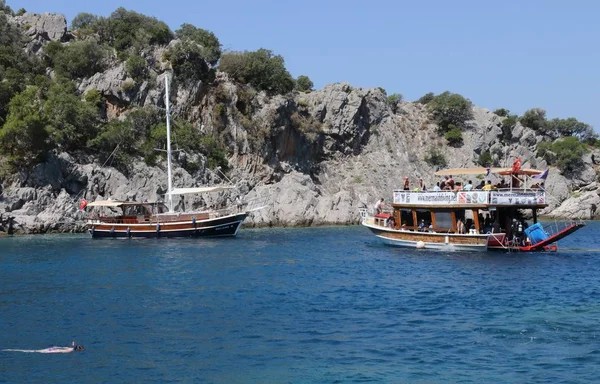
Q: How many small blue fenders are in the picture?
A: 5